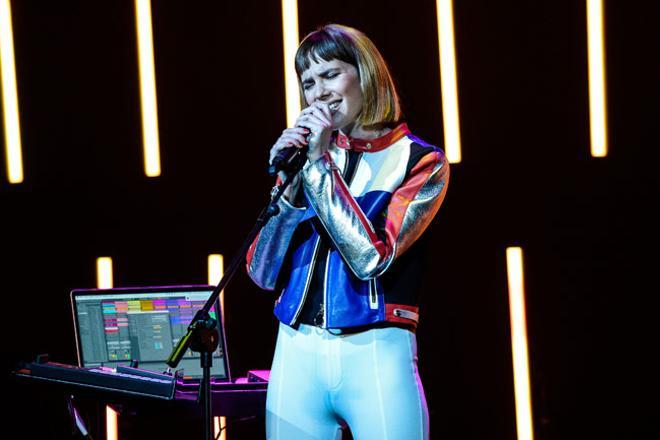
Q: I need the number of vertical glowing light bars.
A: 8